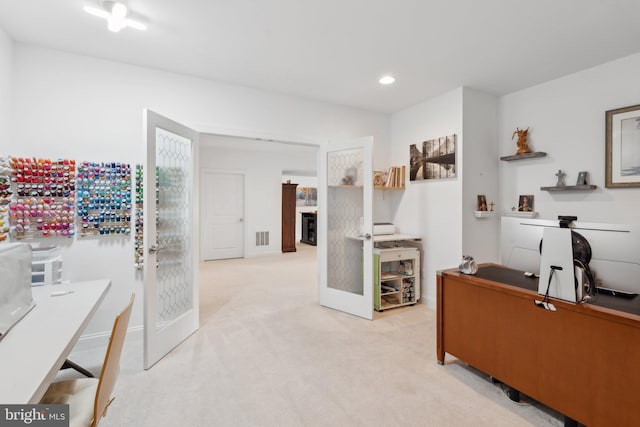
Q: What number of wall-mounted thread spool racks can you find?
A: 4